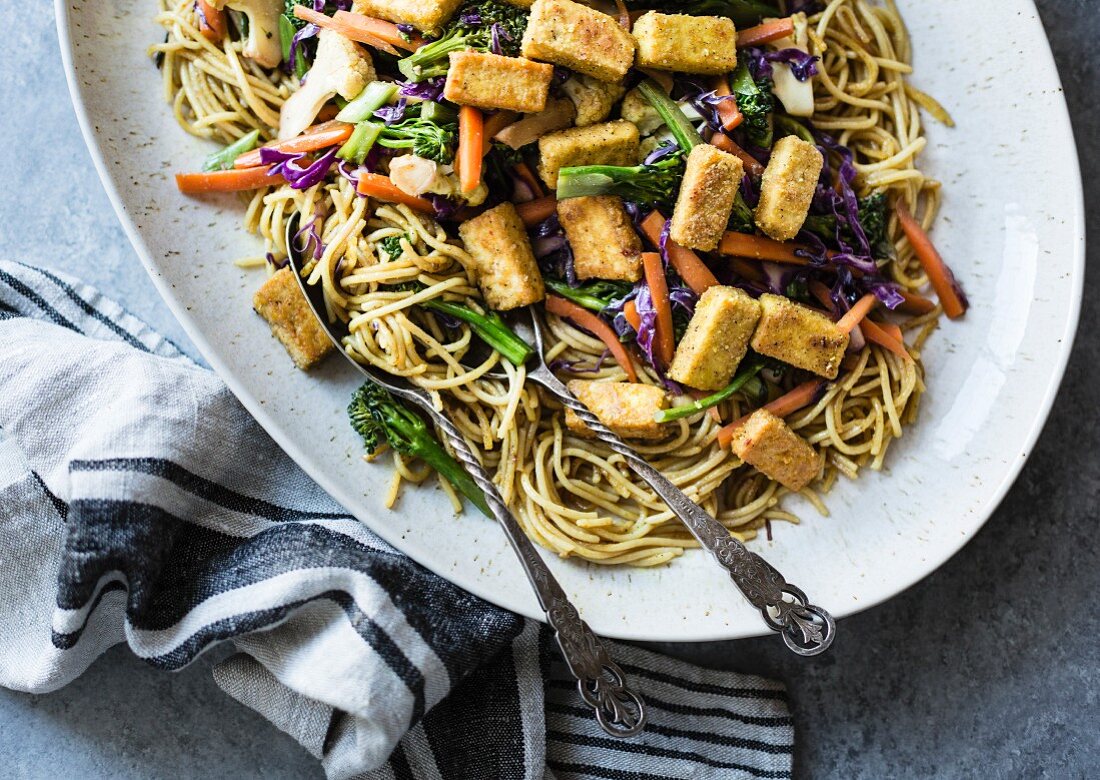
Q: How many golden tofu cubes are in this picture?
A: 14